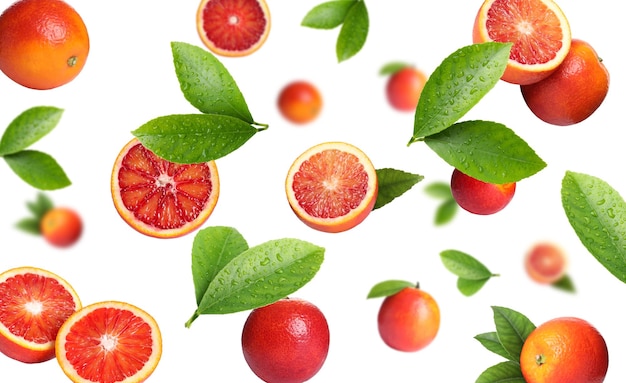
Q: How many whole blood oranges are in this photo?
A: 9